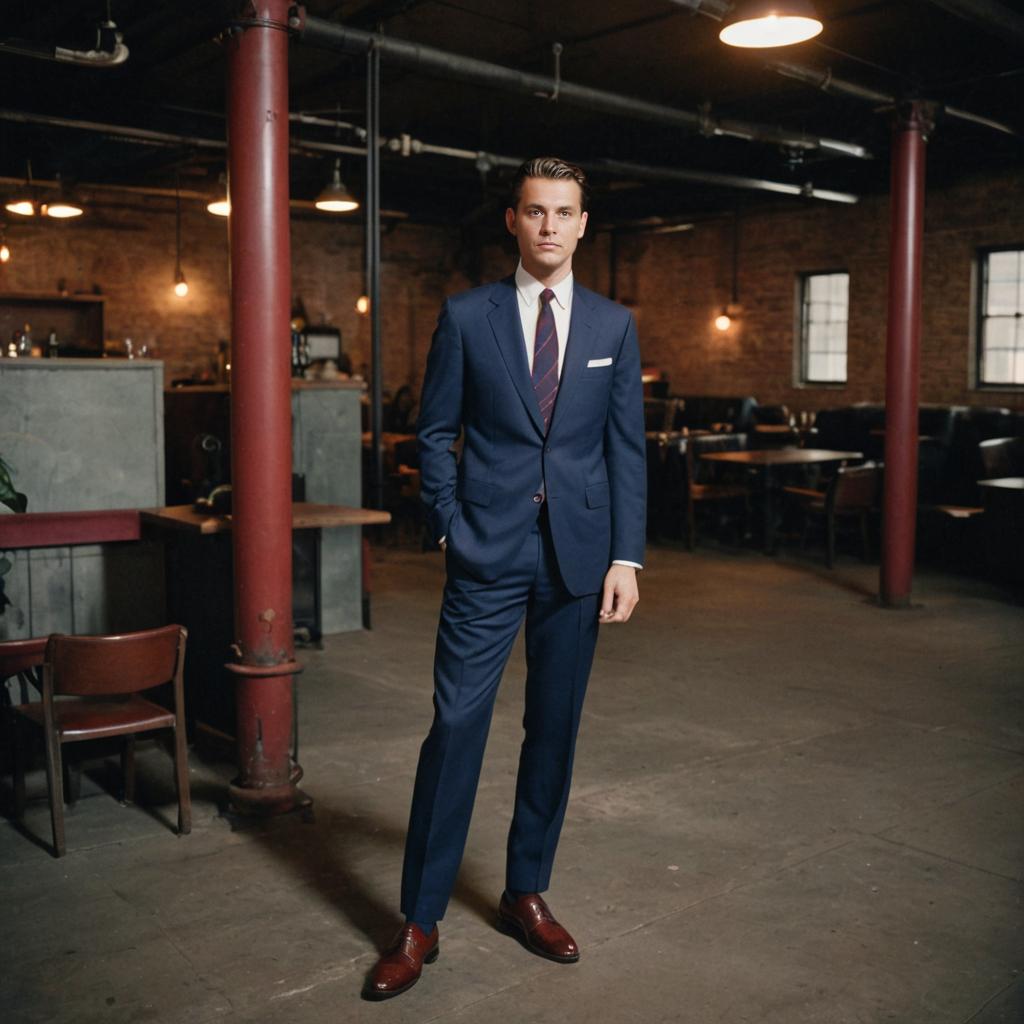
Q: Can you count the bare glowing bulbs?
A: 4